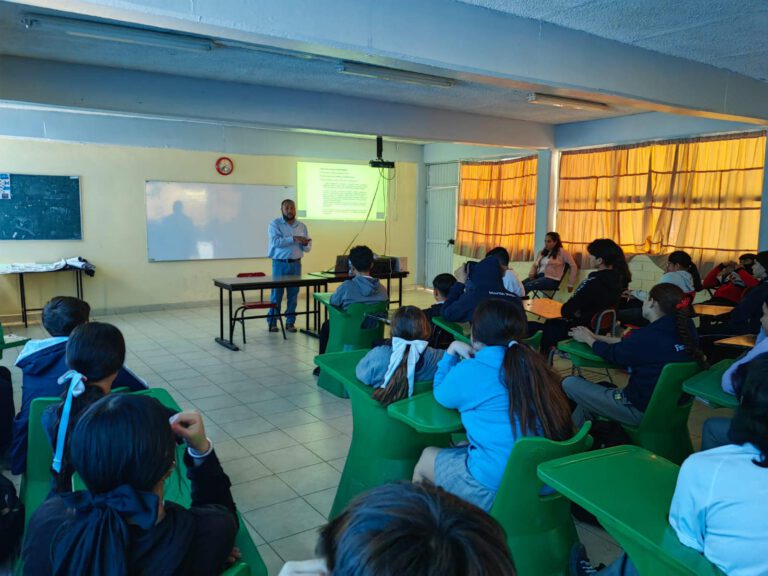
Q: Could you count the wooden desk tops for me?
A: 3